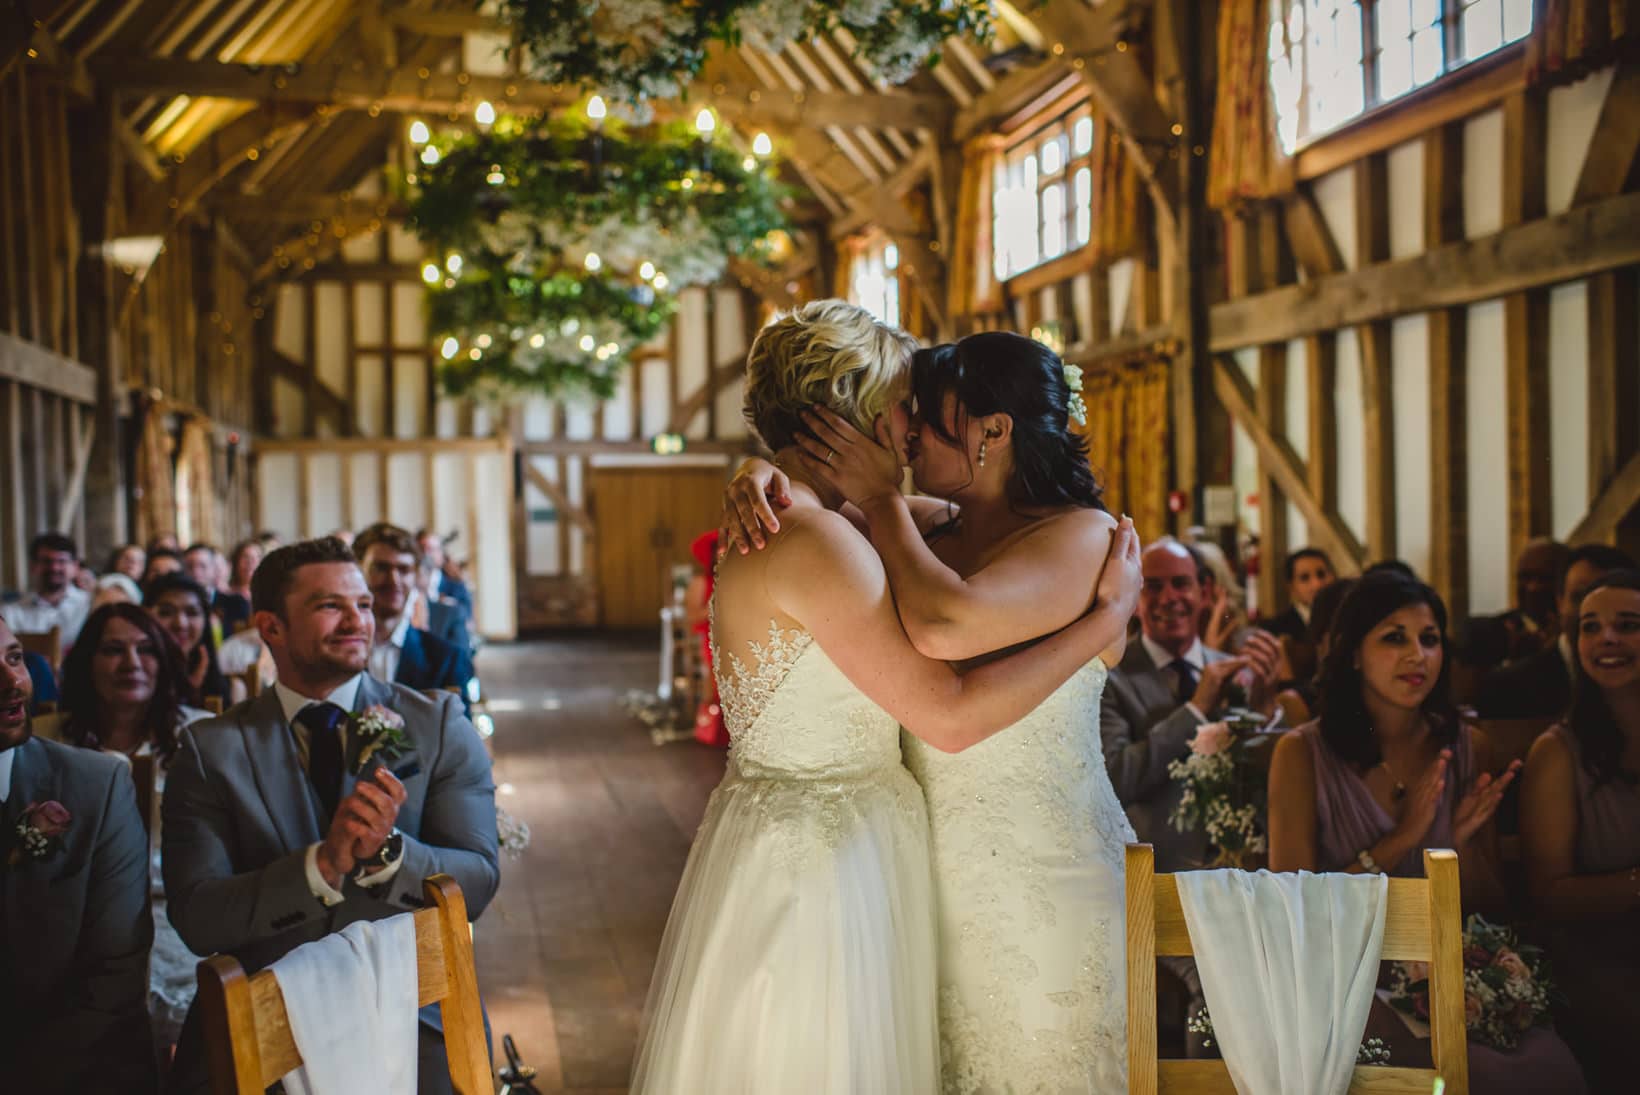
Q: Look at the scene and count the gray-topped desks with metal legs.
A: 0